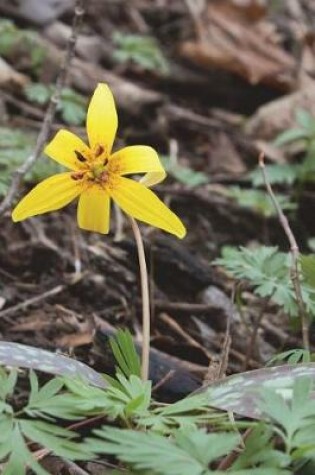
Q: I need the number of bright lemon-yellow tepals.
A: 6